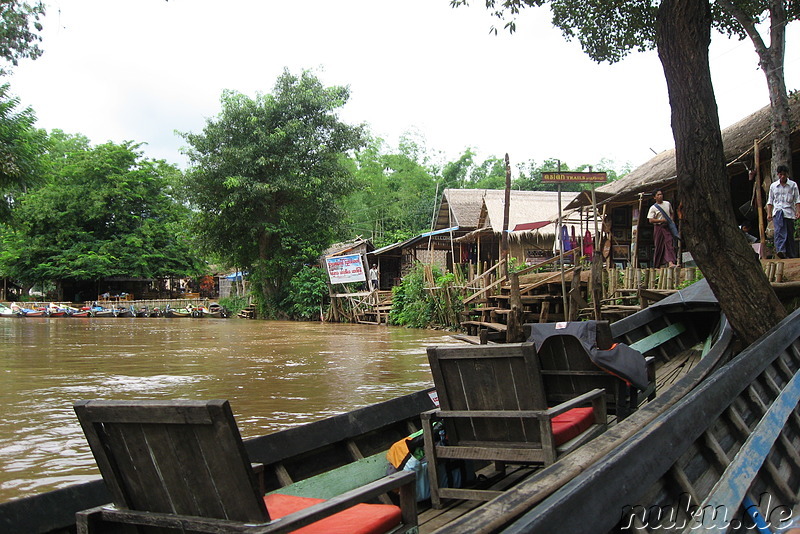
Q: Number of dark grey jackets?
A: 1